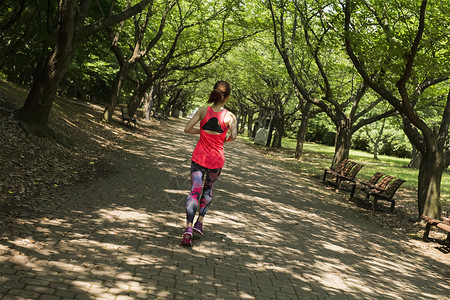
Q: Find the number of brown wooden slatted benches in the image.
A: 3